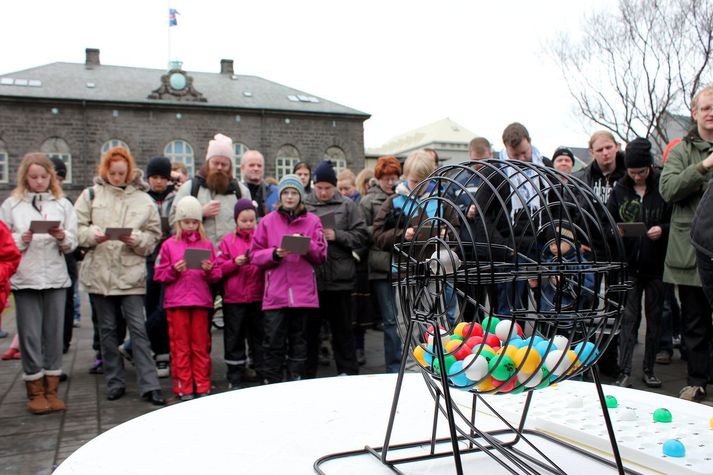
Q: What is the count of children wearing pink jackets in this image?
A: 3